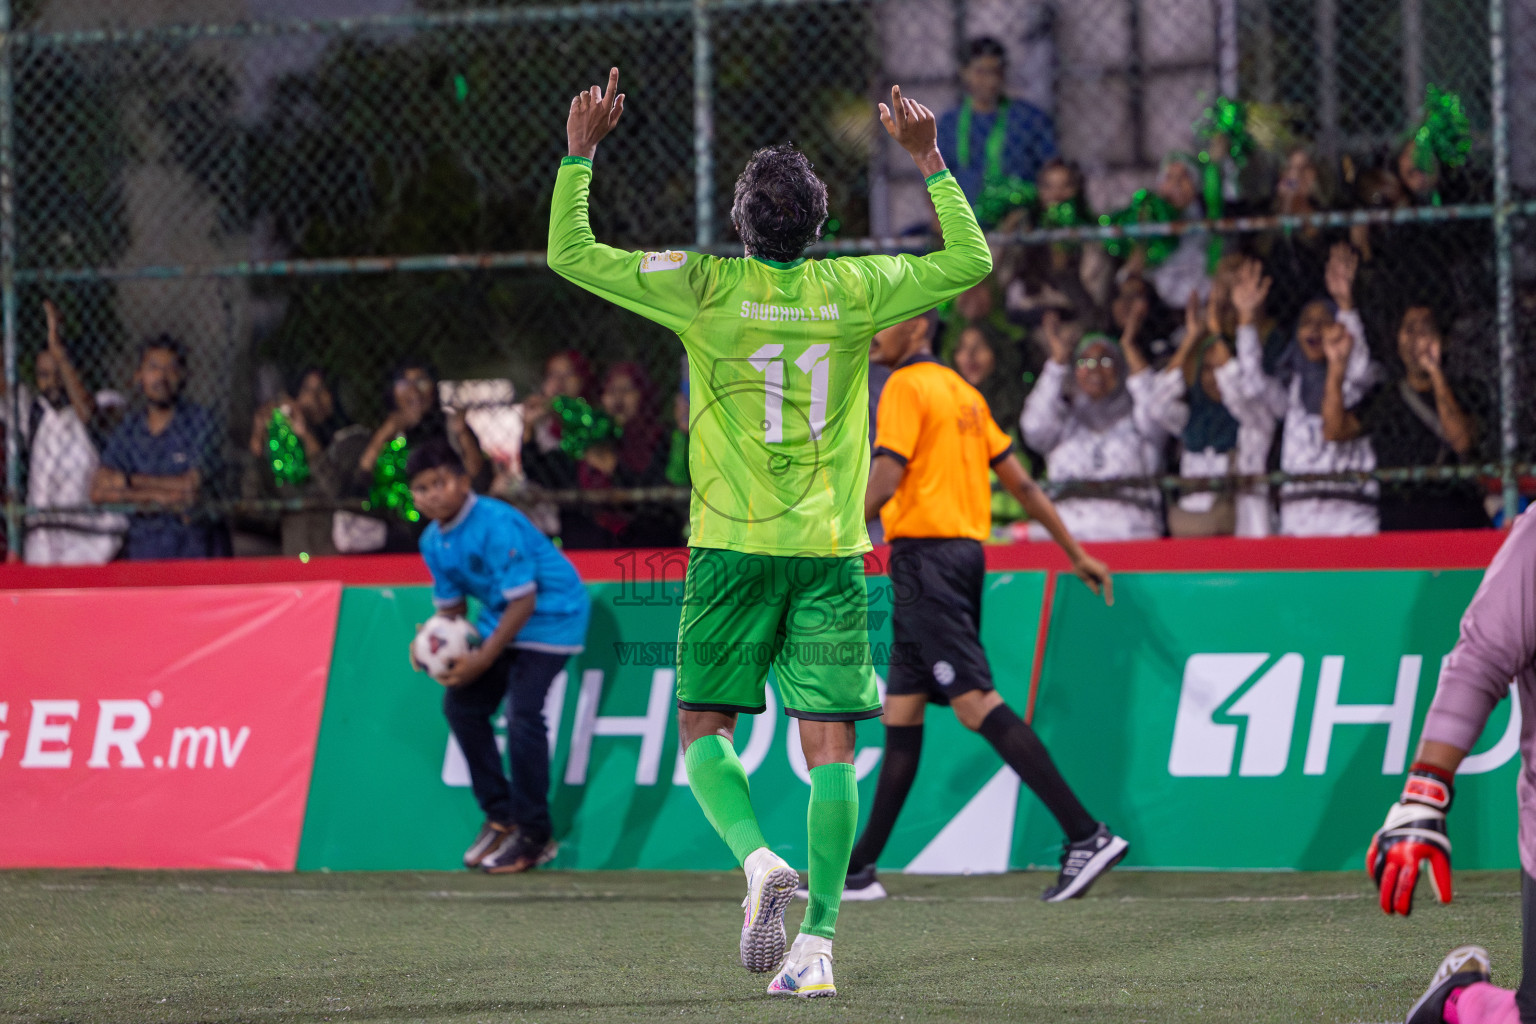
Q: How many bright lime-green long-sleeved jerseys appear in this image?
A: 1